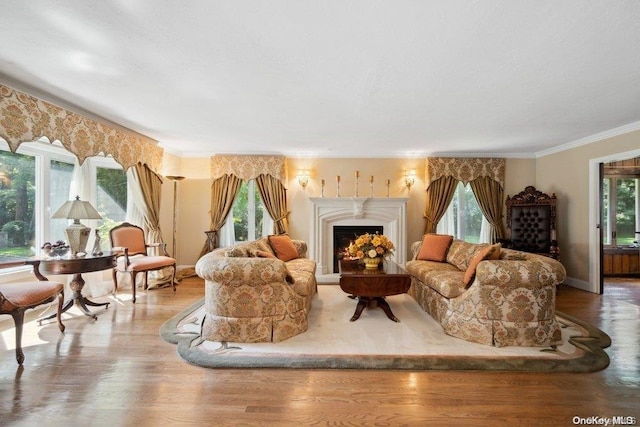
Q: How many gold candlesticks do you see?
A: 5